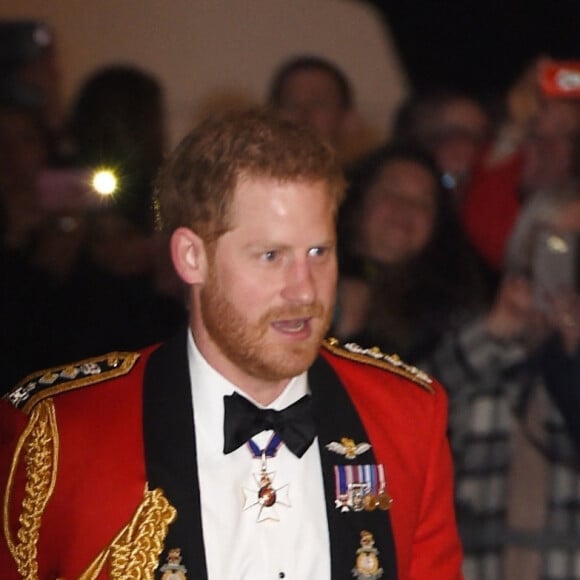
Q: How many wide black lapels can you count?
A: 2